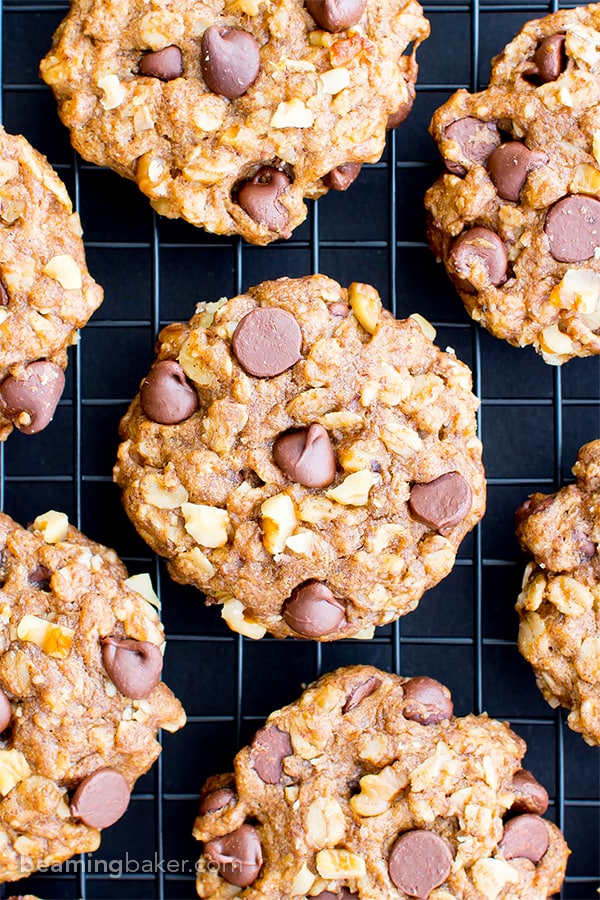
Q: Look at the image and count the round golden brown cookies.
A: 7